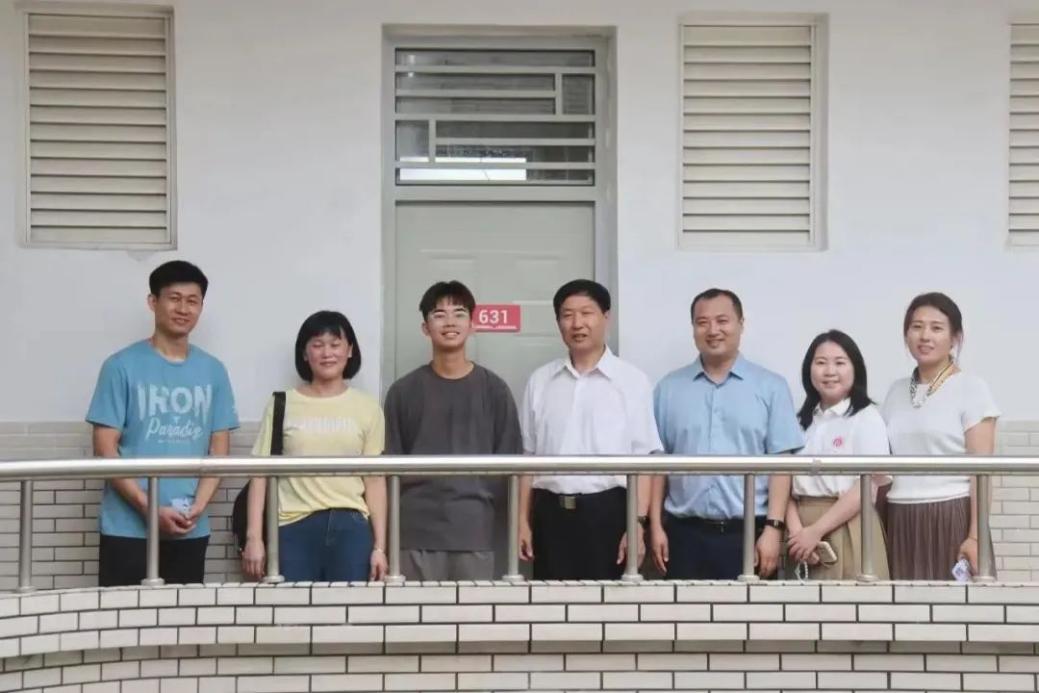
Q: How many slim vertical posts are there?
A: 9